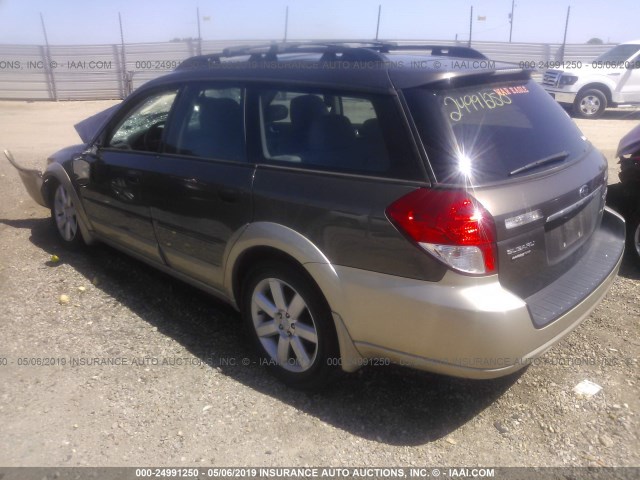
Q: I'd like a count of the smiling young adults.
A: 0